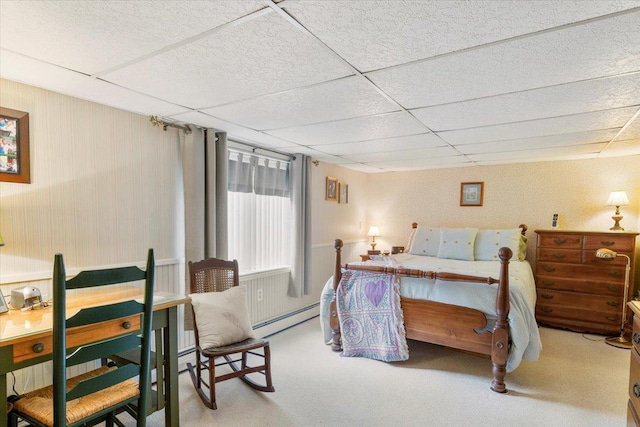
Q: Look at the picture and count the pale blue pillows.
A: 3